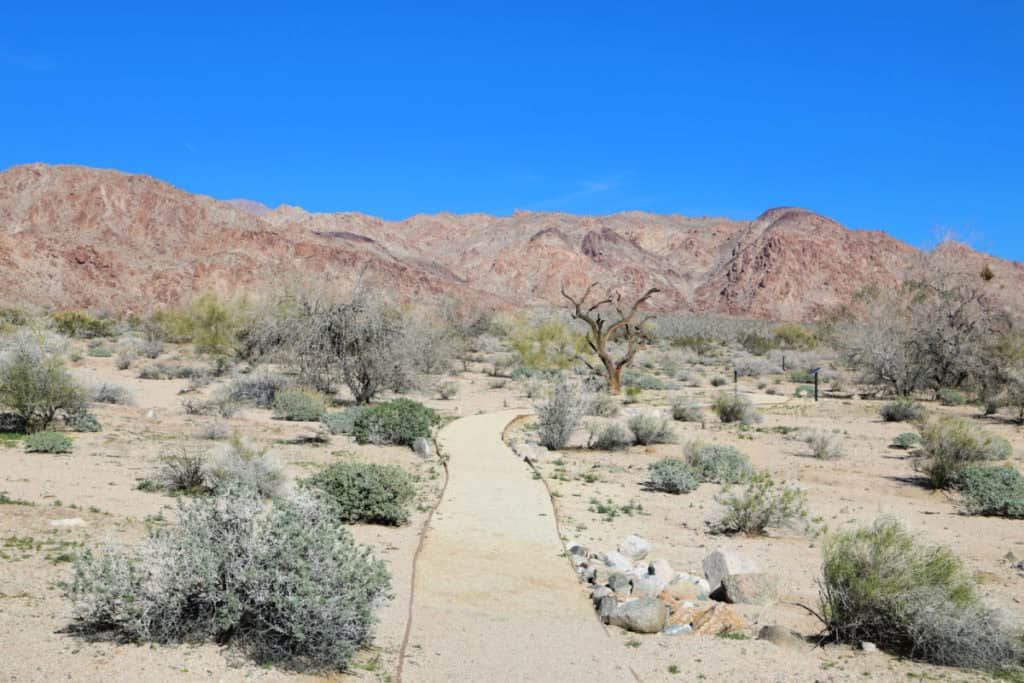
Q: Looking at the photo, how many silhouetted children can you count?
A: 0